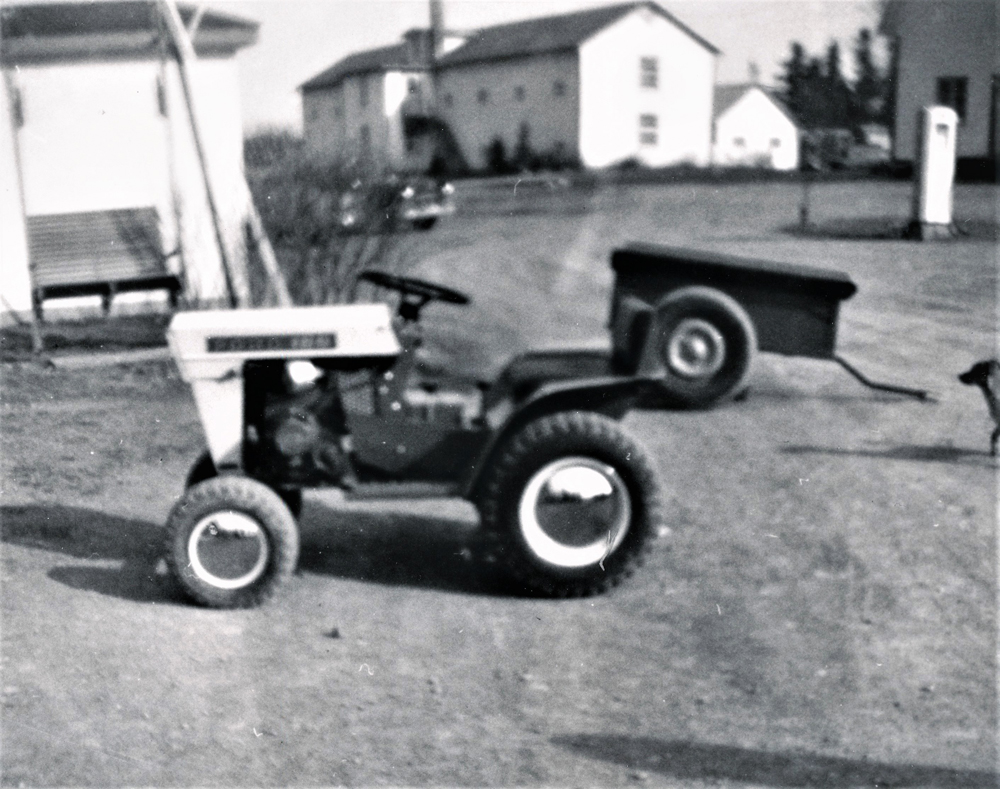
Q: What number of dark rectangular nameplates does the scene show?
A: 1